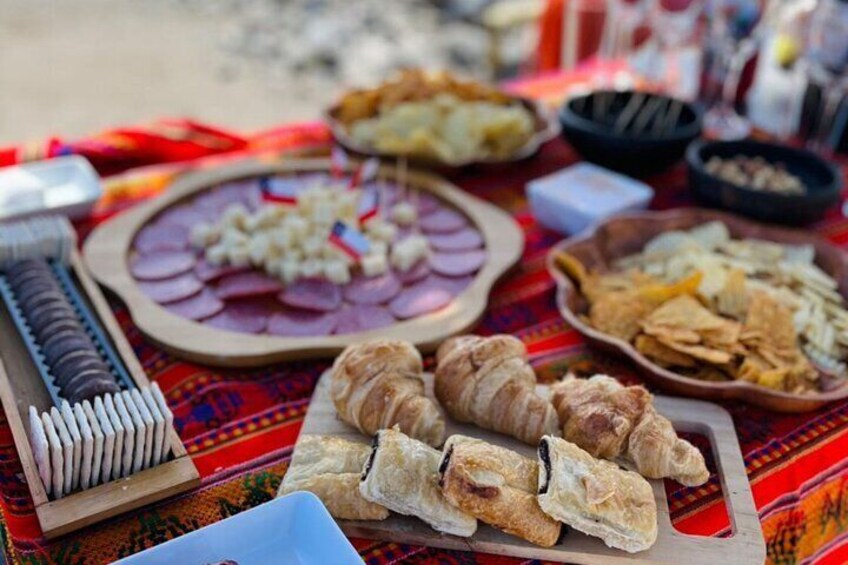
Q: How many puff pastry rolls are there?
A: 4